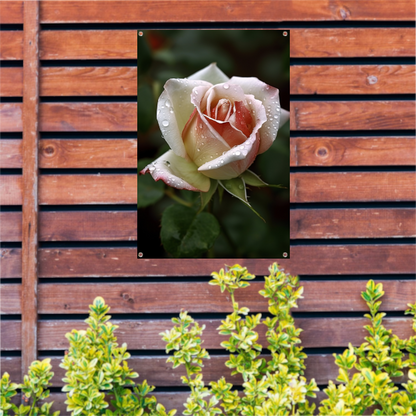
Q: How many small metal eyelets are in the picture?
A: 4